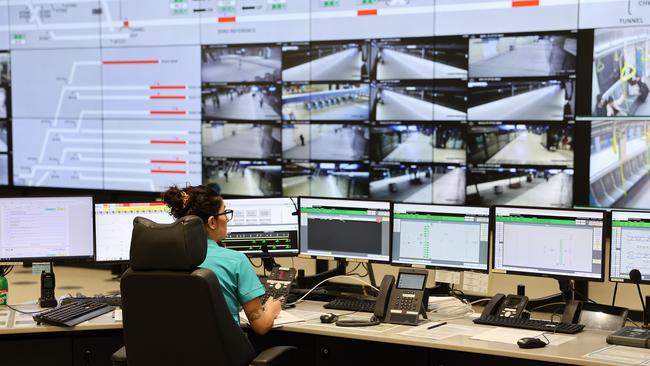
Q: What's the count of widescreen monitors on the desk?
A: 7